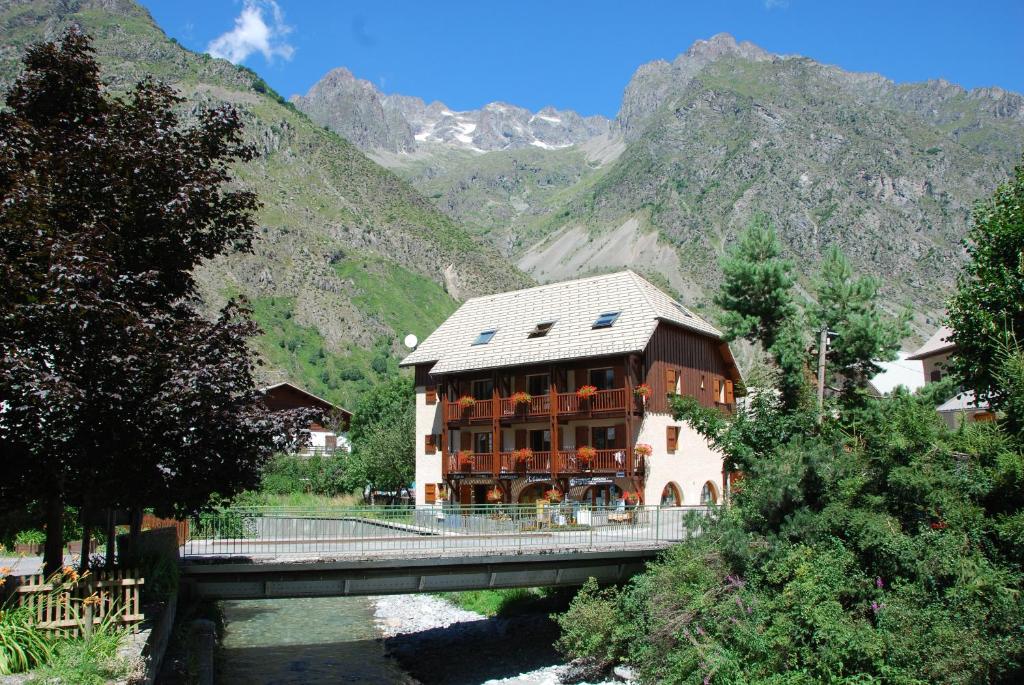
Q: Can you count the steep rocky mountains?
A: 3